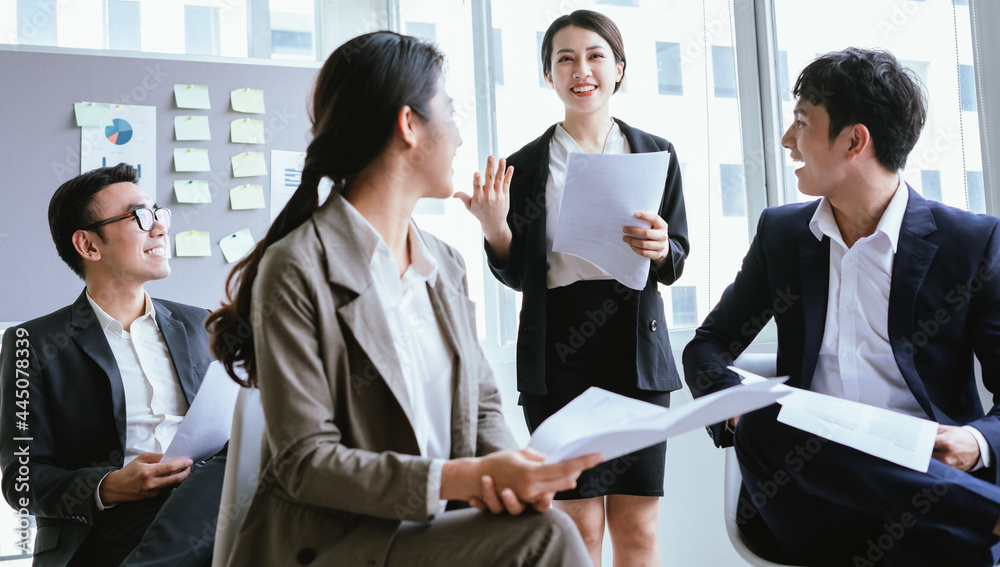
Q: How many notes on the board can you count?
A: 11